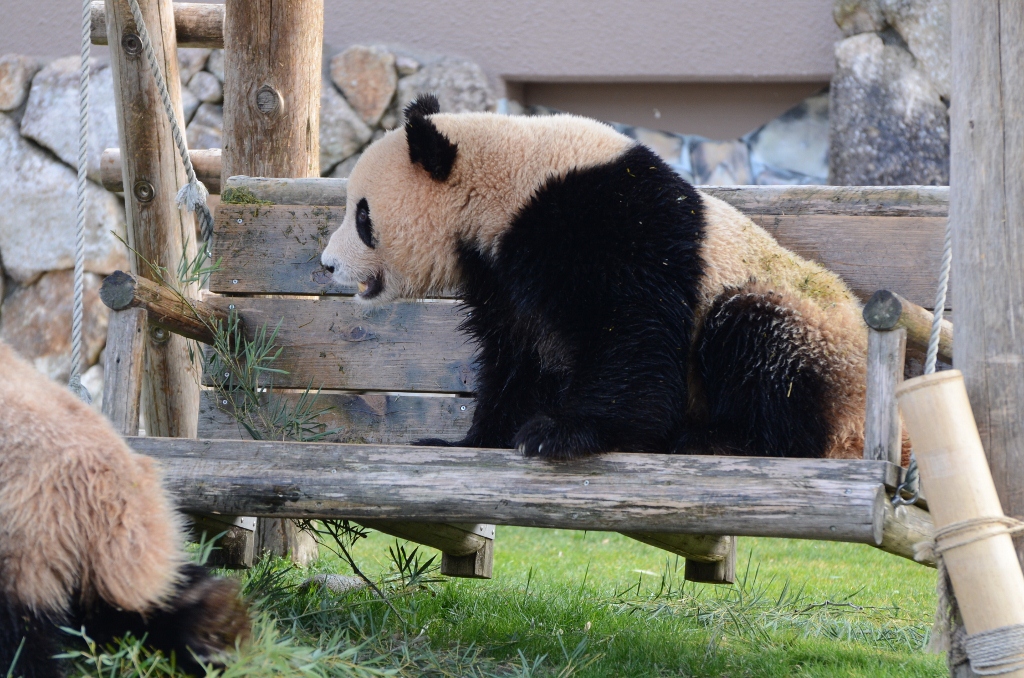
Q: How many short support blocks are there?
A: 3